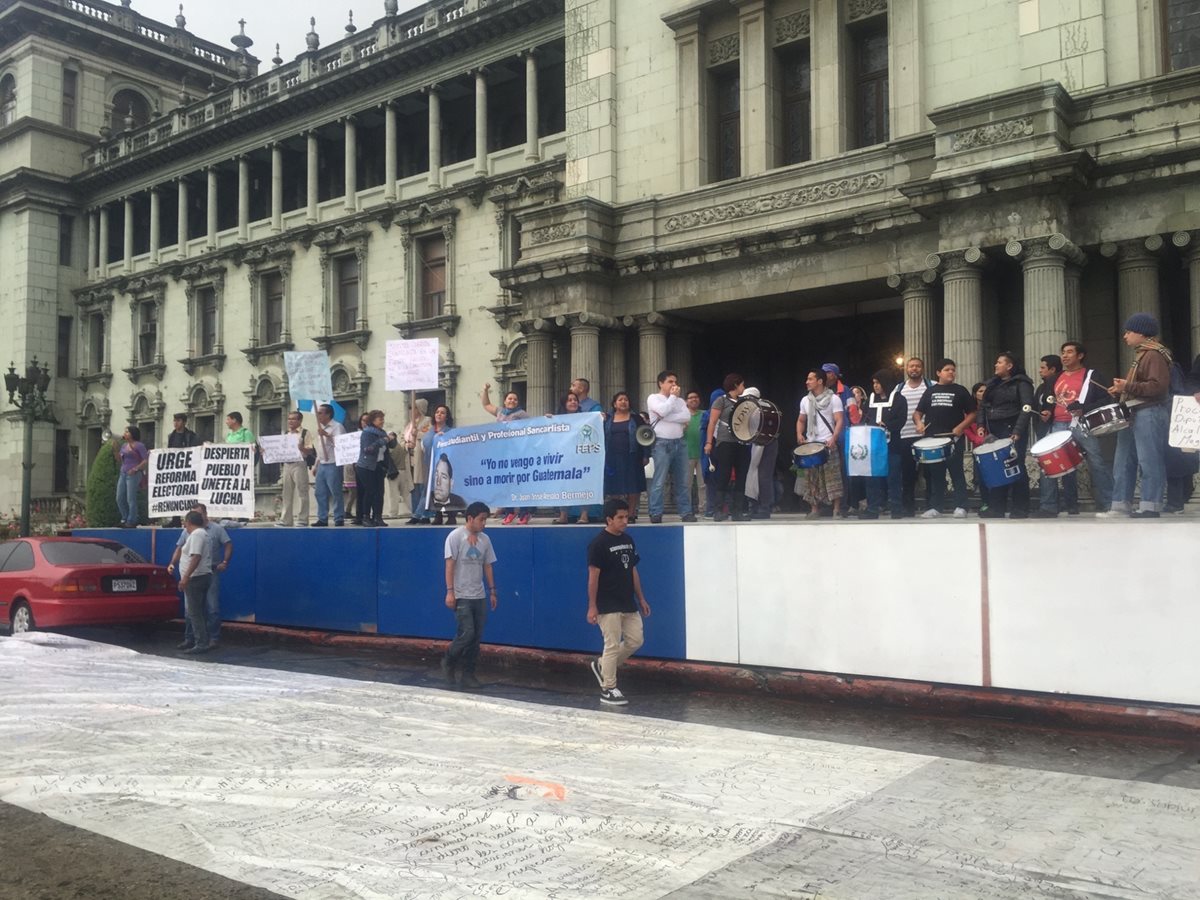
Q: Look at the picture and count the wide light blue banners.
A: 1